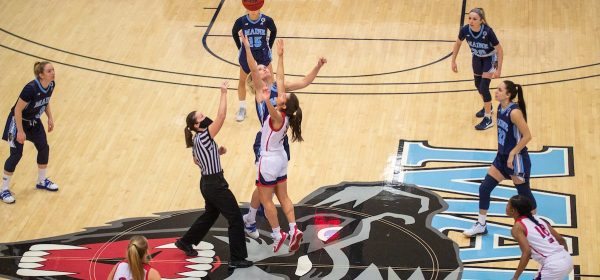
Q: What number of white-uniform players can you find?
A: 3